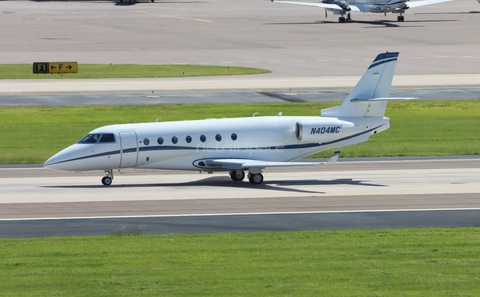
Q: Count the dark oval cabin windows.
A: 7